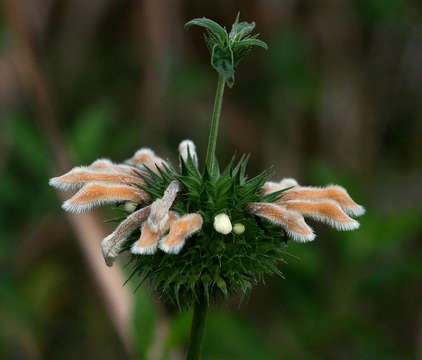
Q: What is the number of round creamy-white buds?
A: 2